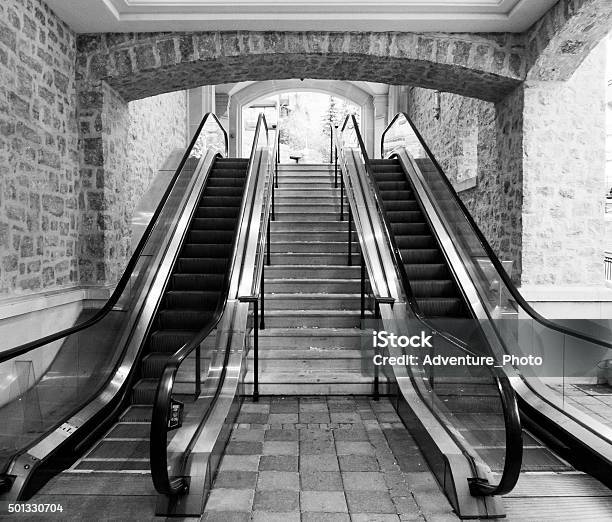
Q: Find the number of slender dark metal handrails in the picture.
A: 2